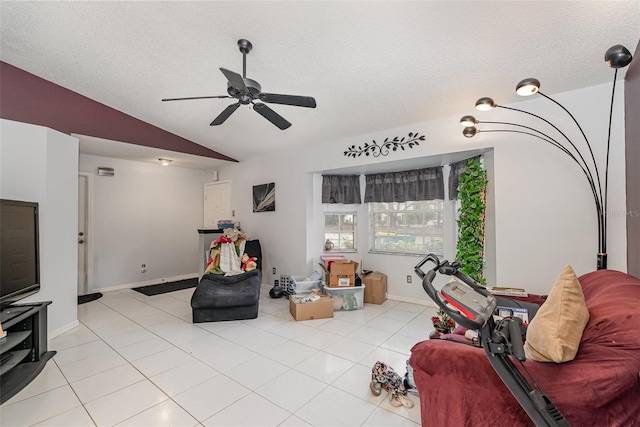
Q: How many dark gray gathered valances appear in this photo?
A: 3